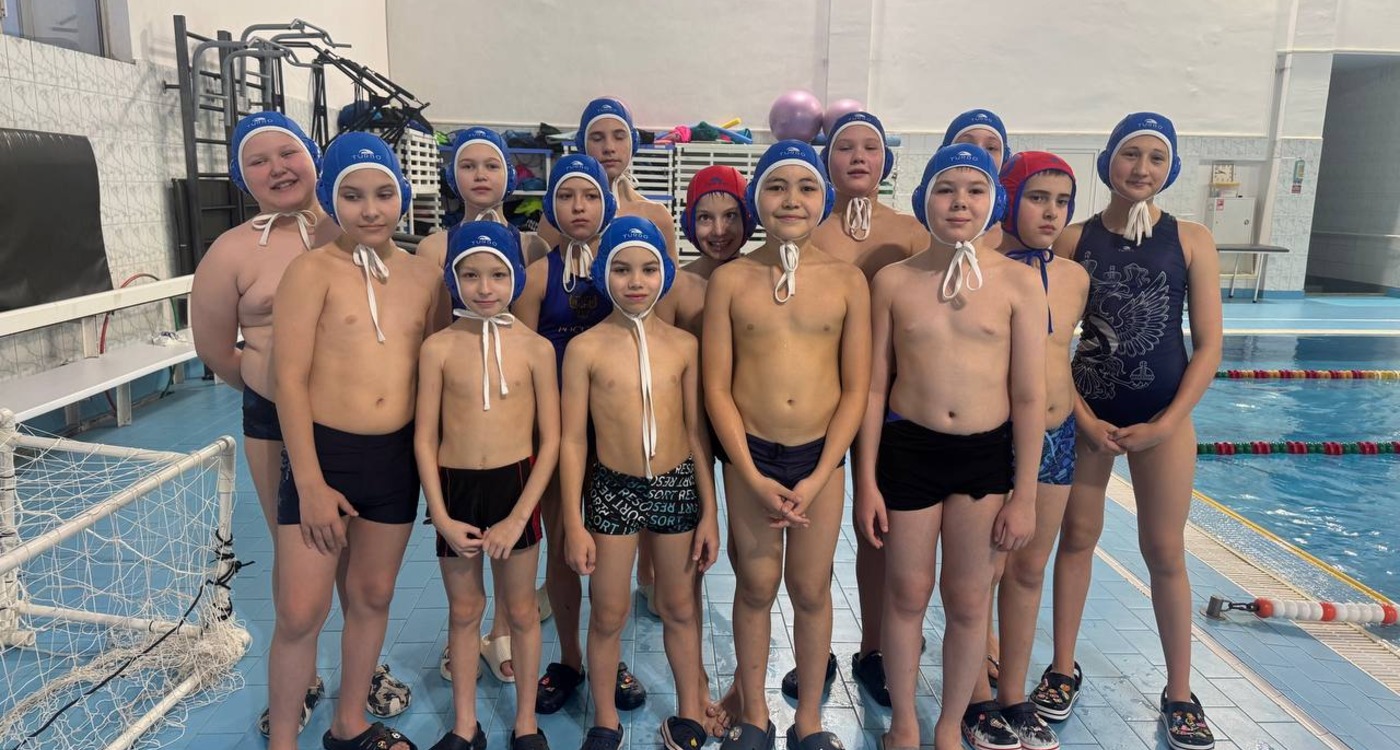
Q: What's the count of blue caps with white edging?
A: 12